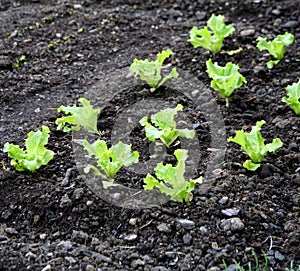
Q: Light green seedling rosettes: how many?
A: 11